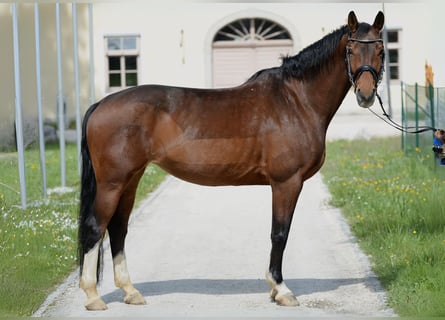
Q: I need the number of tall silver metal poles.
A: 5